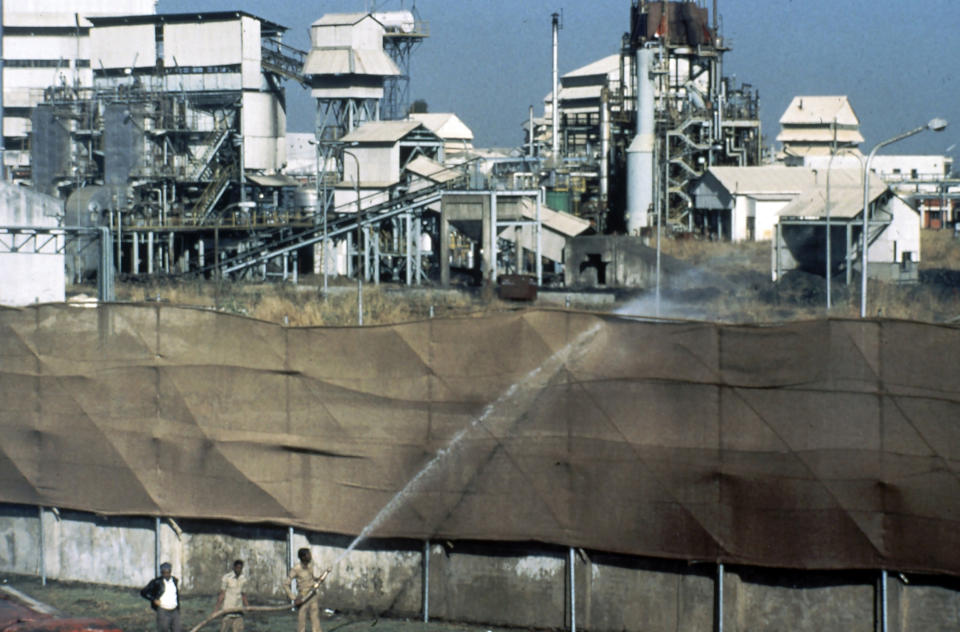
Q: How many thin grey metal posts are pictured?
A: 7